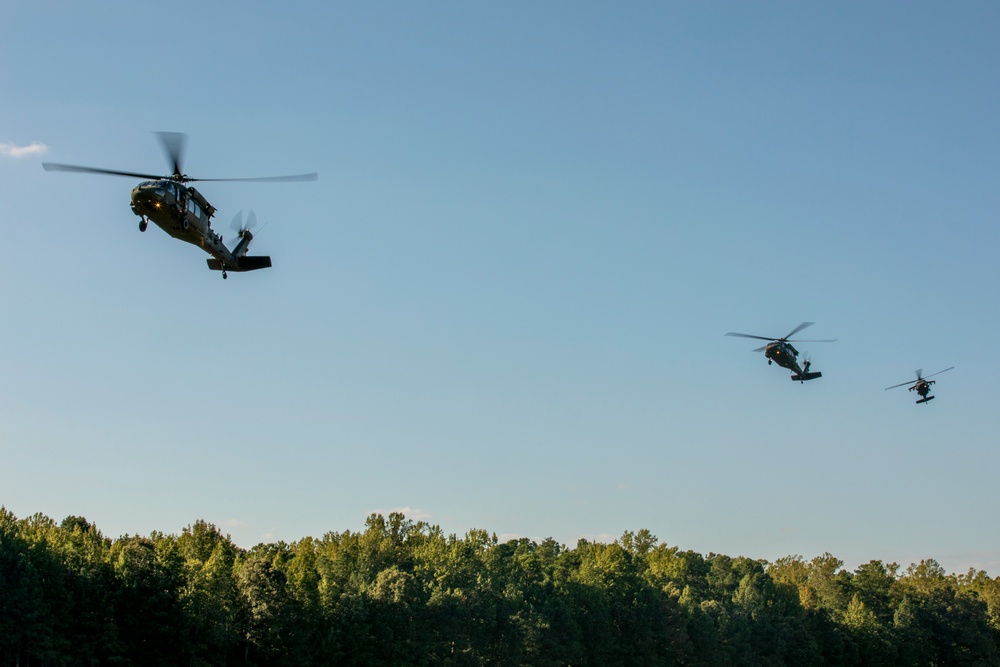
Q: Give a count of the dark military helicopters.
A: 3